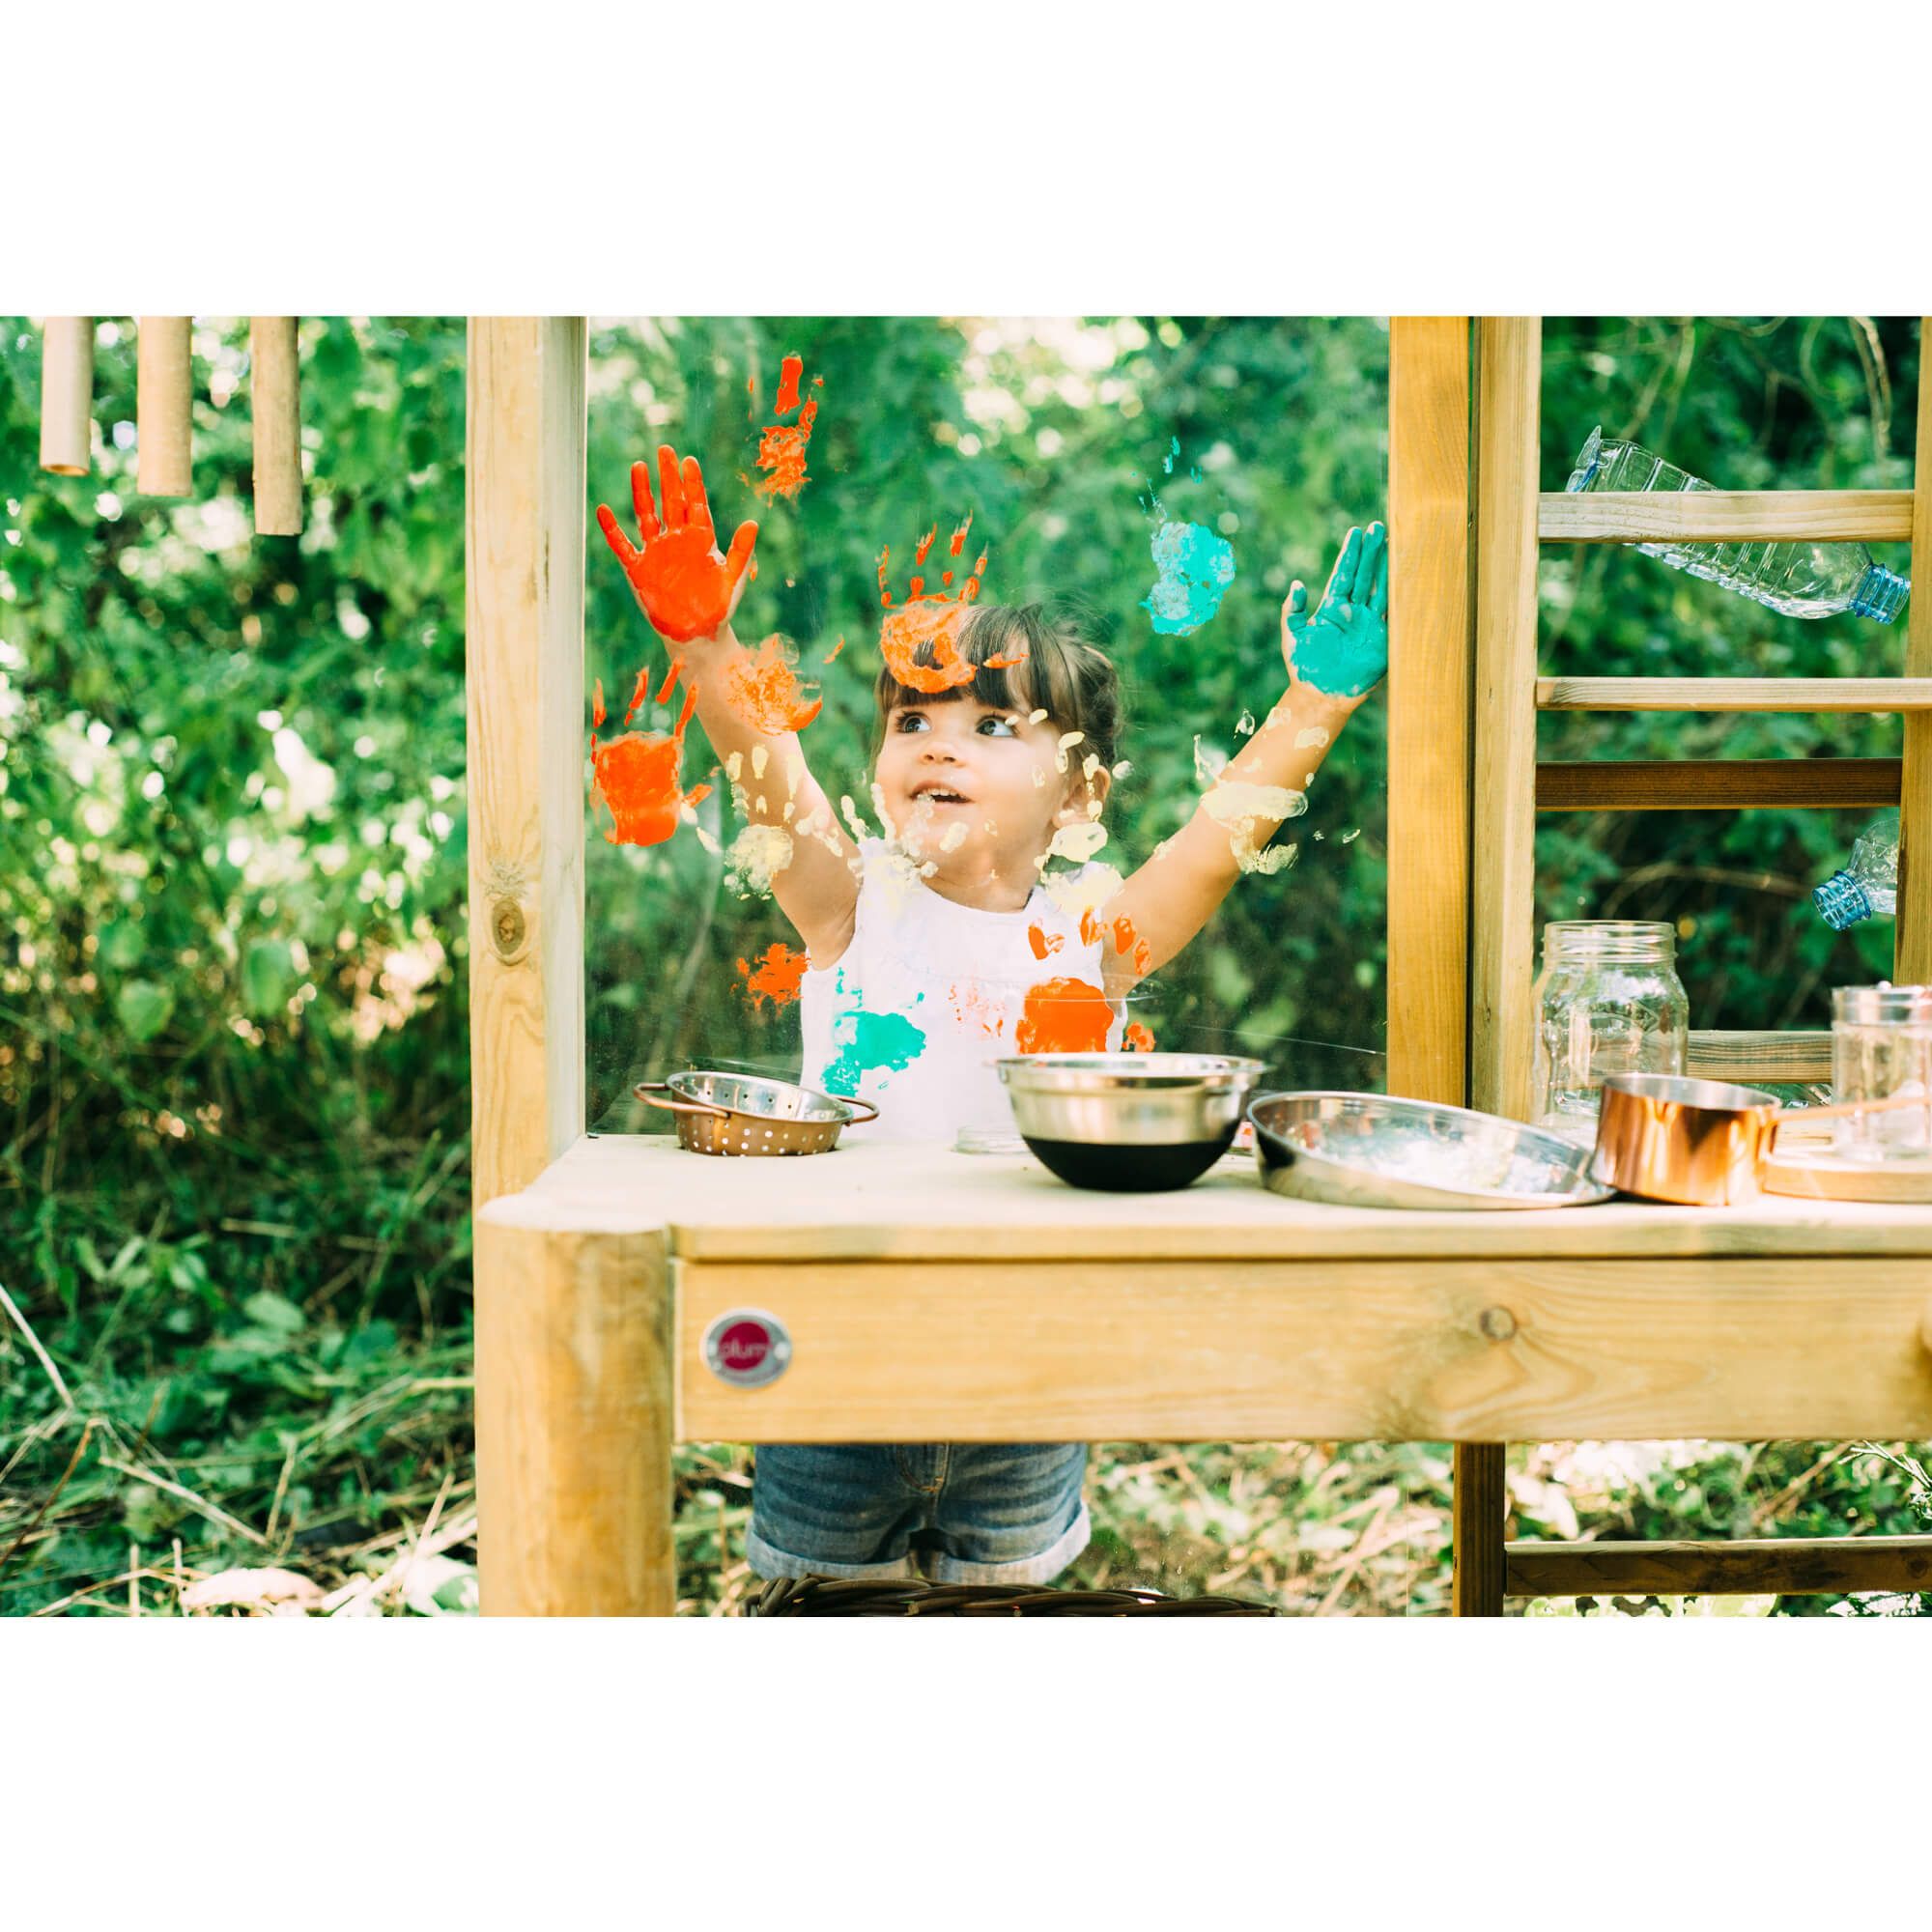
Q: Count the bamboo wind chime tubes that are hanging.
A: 3